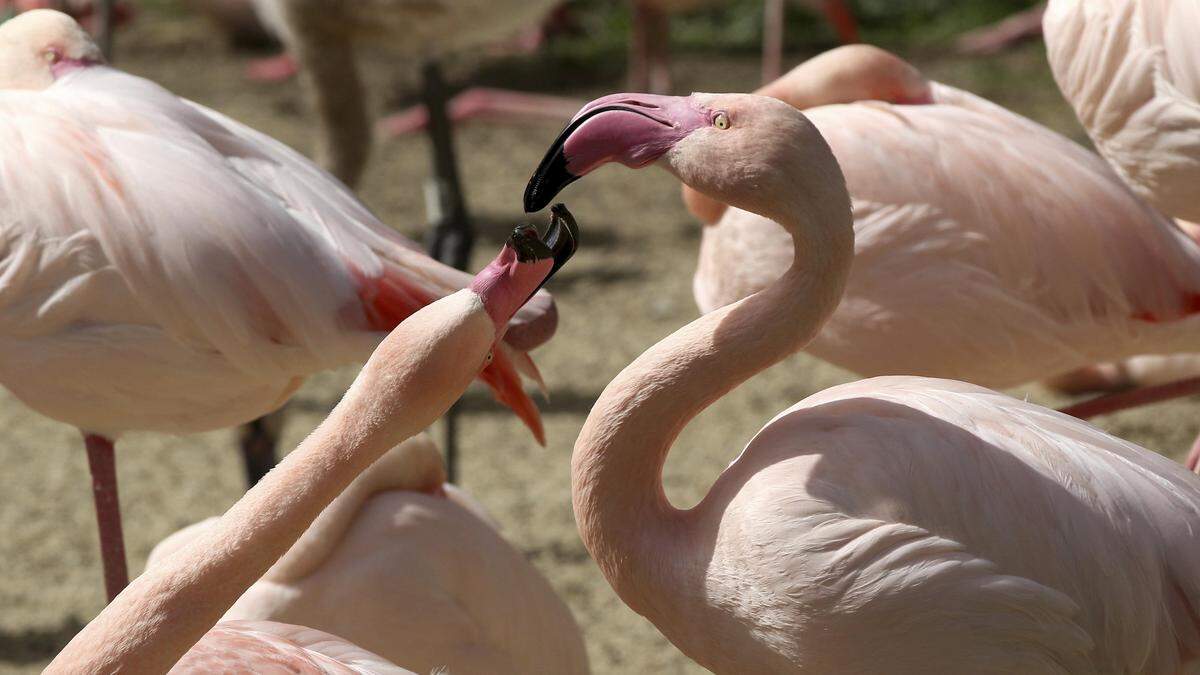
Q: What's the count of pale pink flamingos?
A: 6